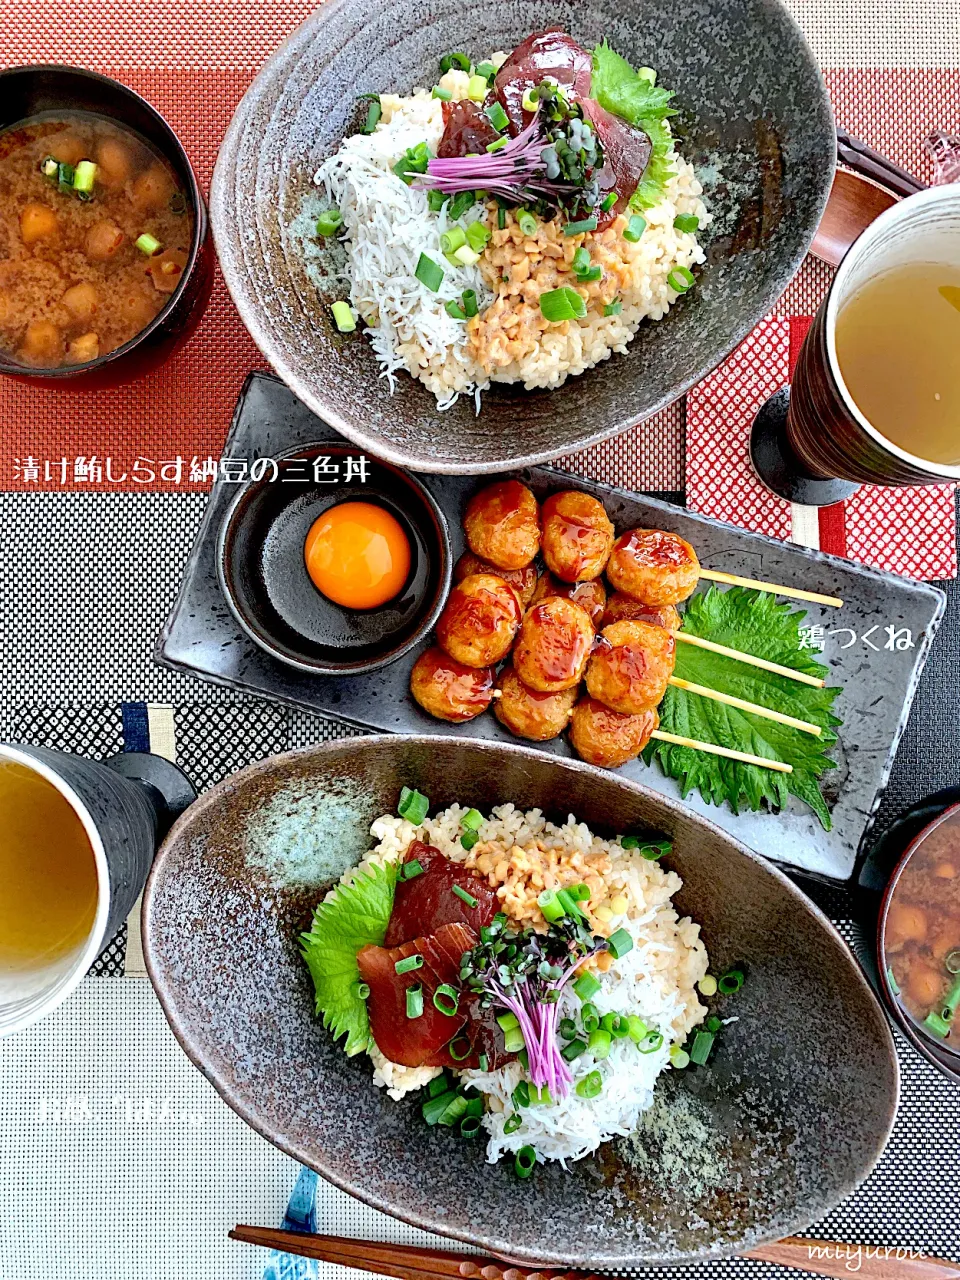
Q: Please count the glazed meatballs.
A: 12